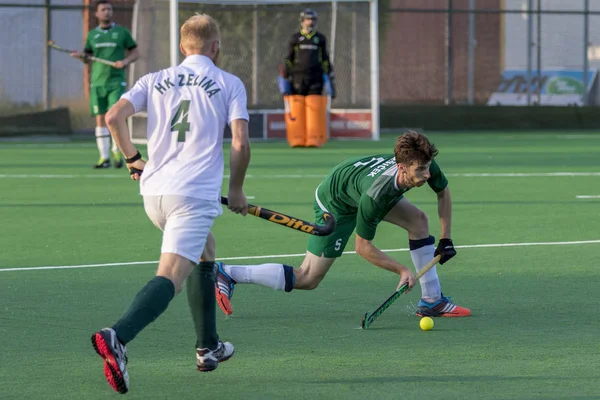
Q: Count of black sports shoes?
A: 2